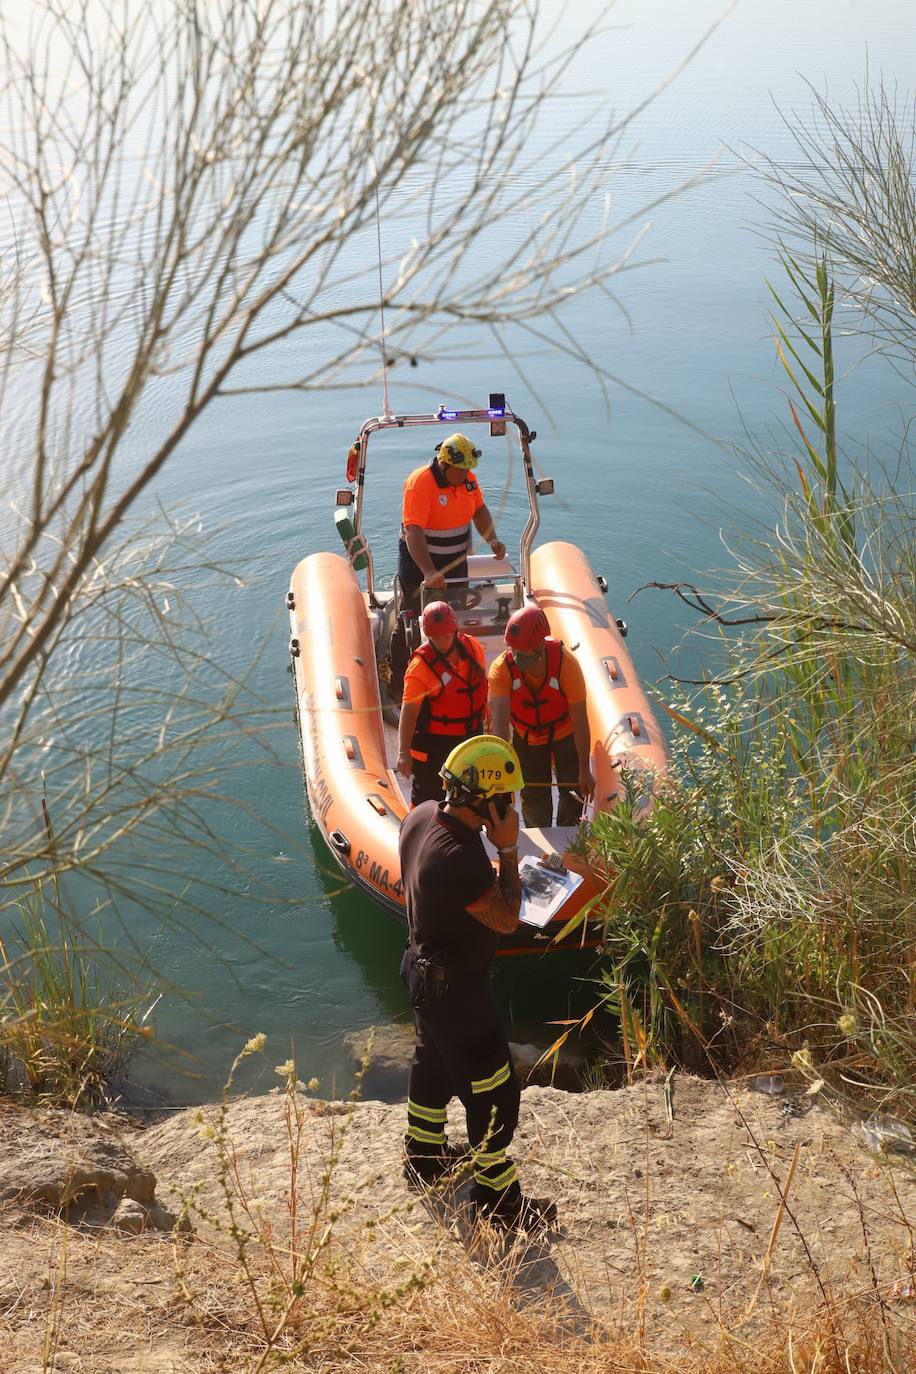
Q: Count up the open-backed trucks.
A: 0